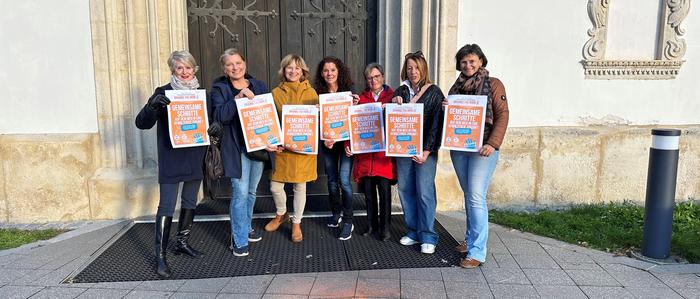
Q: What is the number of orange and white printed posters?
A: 7